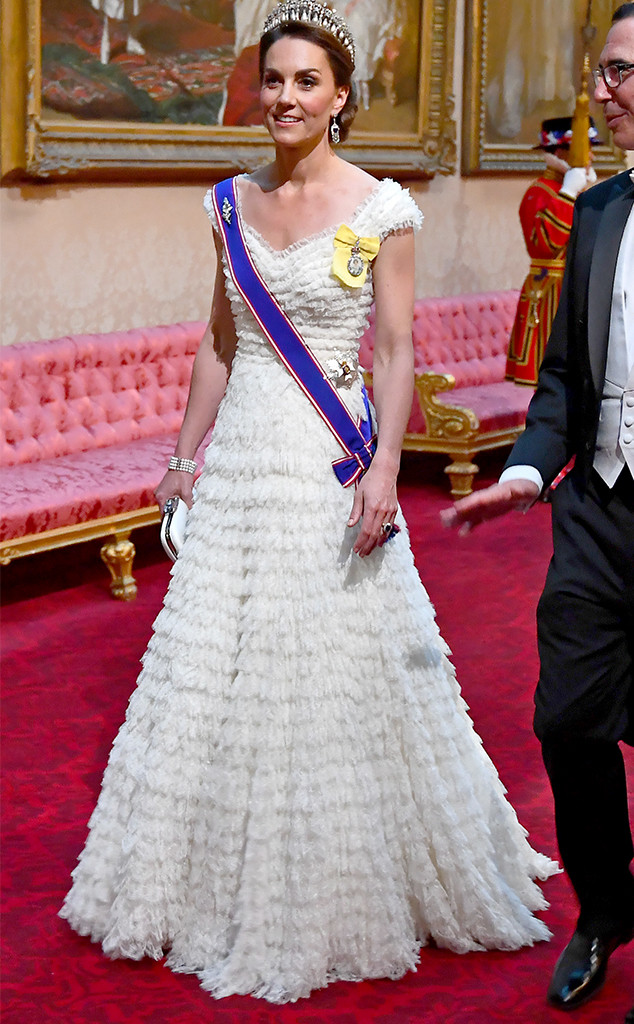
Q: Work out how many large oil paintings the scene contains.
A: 2